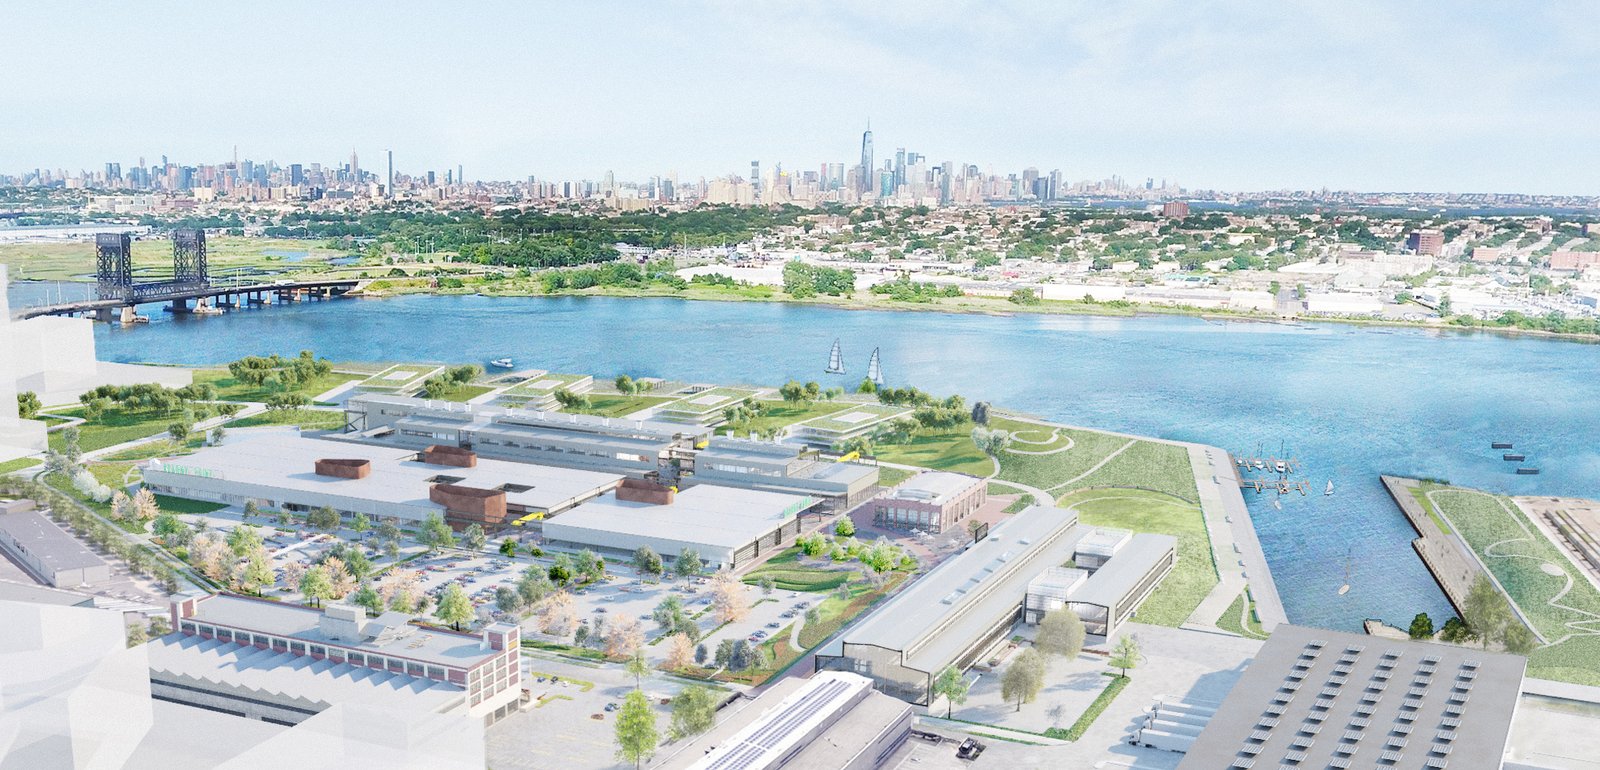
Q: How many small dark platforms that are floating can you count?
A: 3